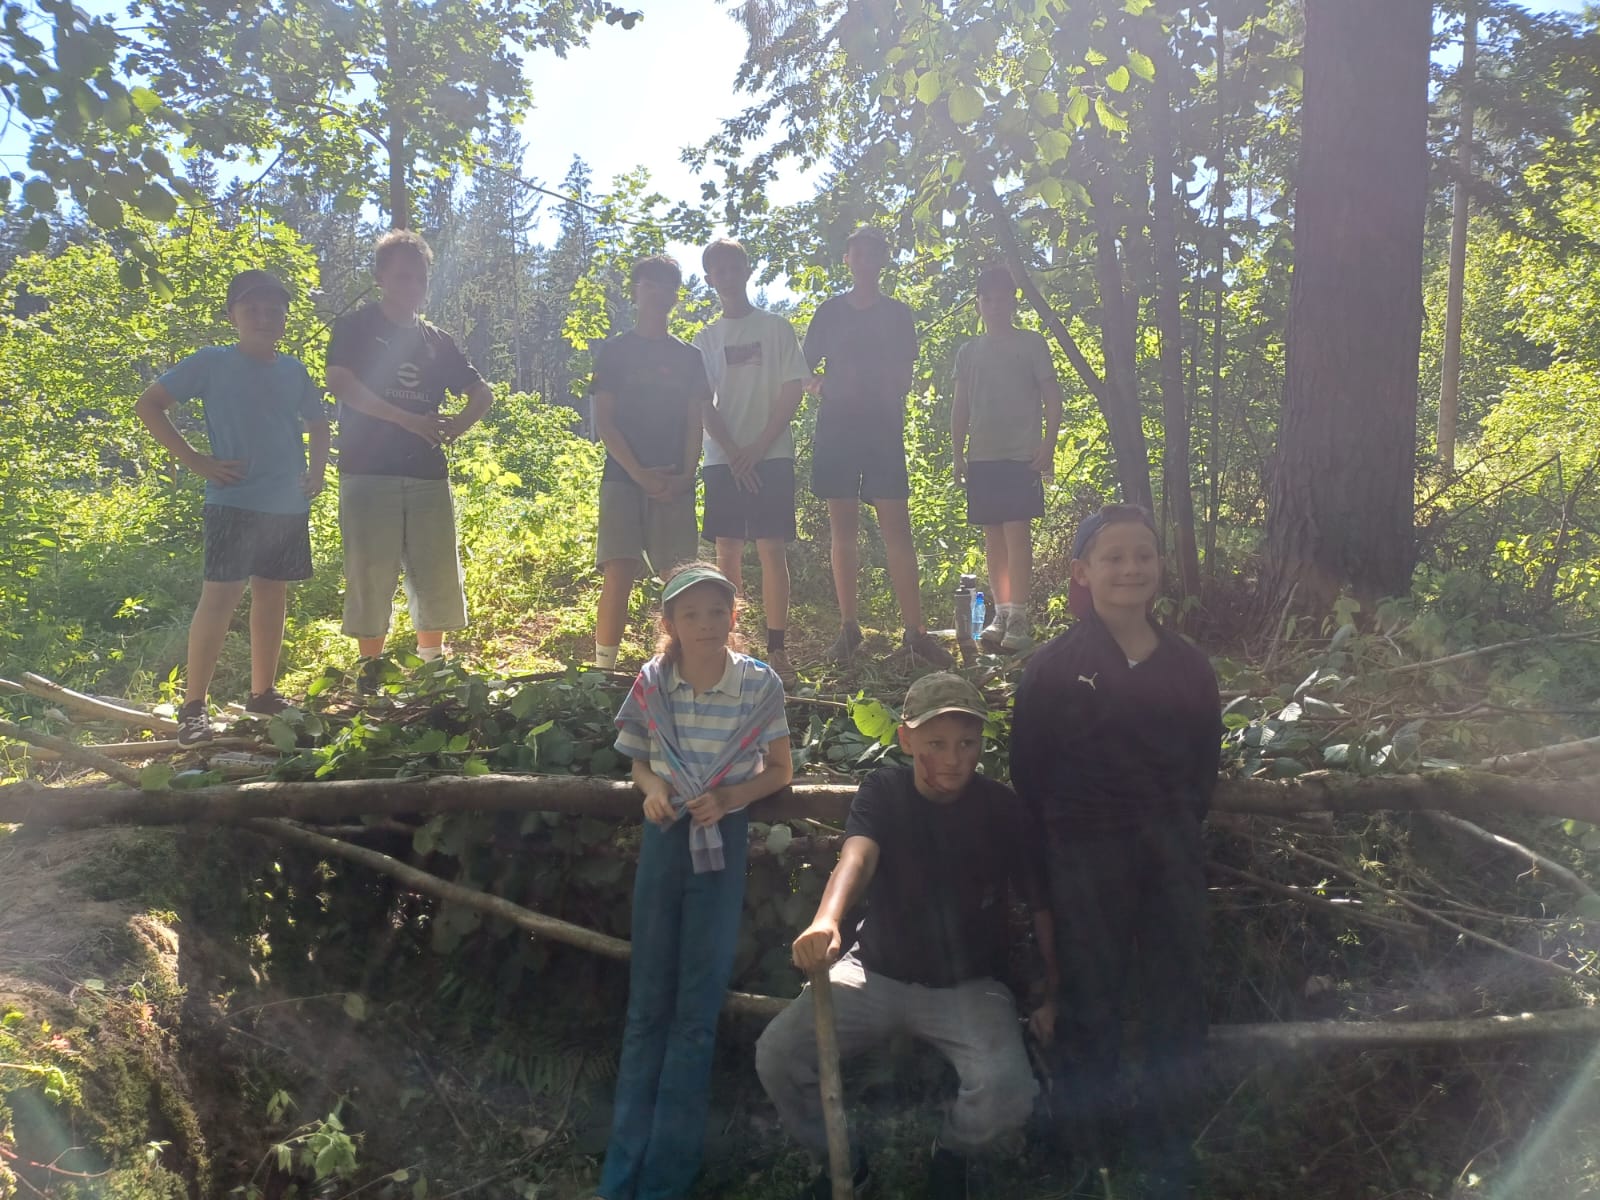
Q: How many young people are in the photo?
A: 9